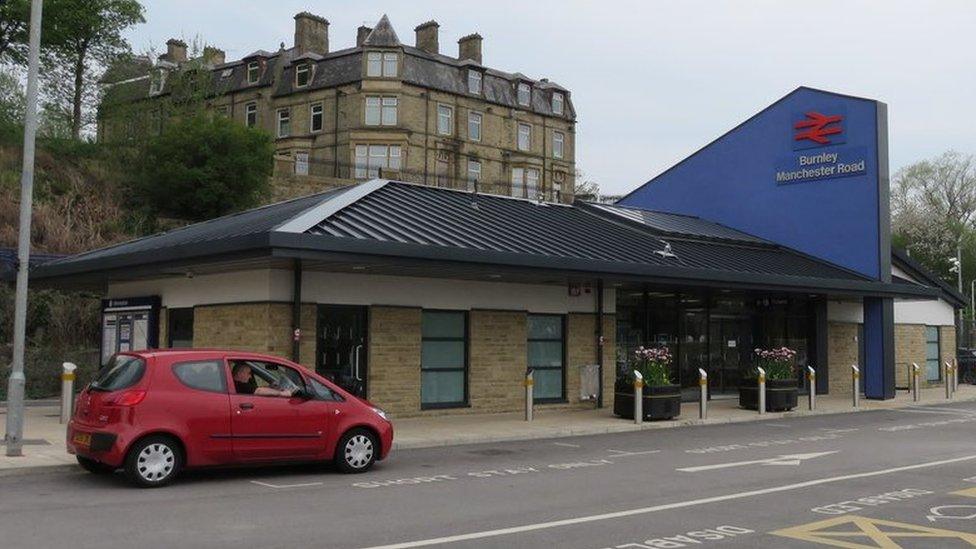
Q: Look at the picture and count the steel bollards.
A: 10